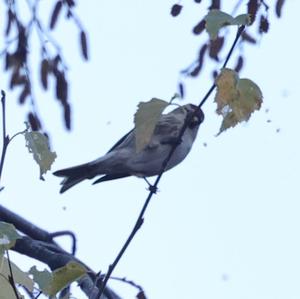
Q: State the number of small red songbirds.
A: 1